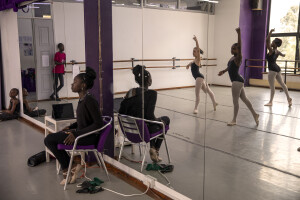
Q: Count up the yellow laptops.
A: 0